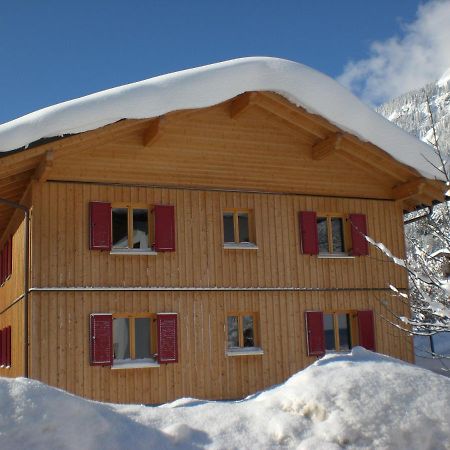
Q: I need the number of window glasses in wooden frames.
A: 12